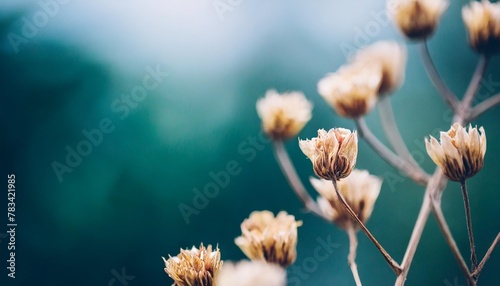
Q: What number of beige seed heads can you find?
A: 11